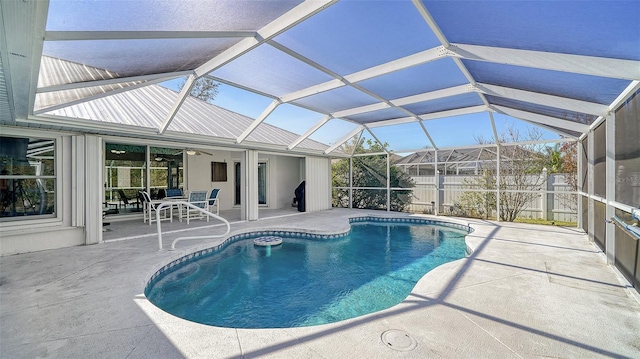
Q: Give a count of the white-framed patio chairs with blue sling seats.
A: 4